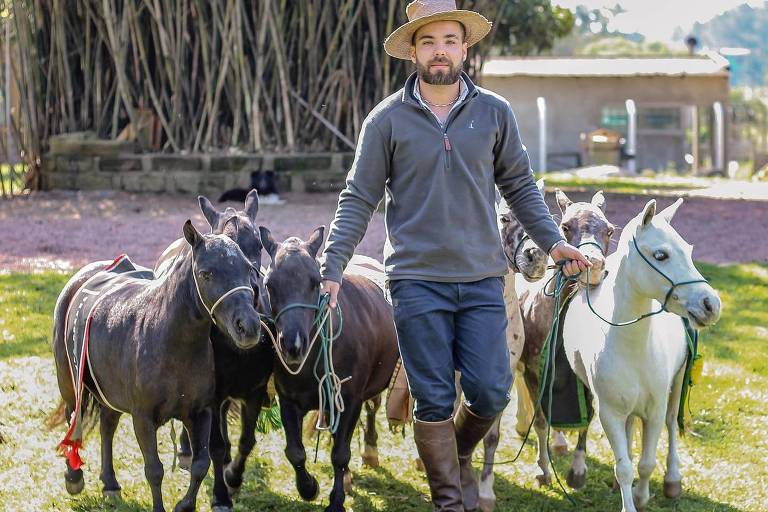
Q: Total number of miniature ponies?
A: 6